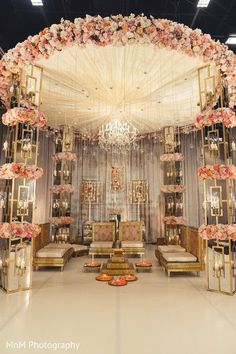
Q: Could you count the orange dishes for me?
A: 5